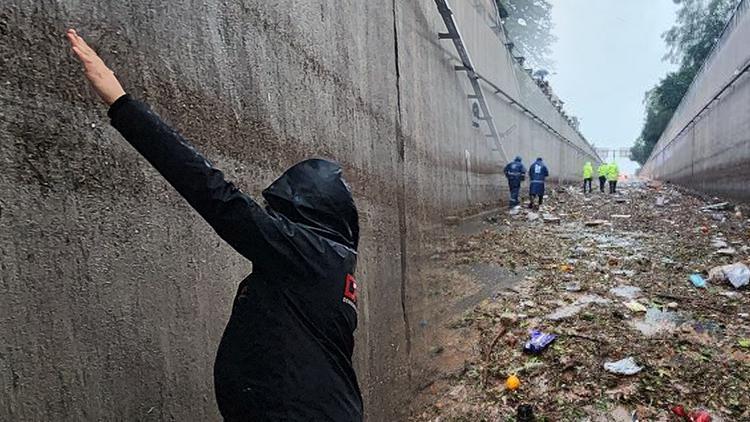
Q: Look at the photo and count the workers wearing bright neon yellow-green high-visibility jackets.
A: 3